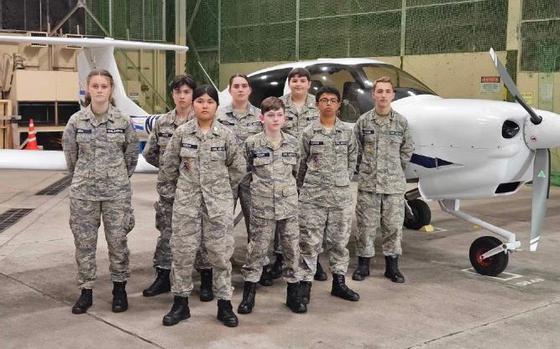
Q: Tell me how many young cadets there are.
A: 8